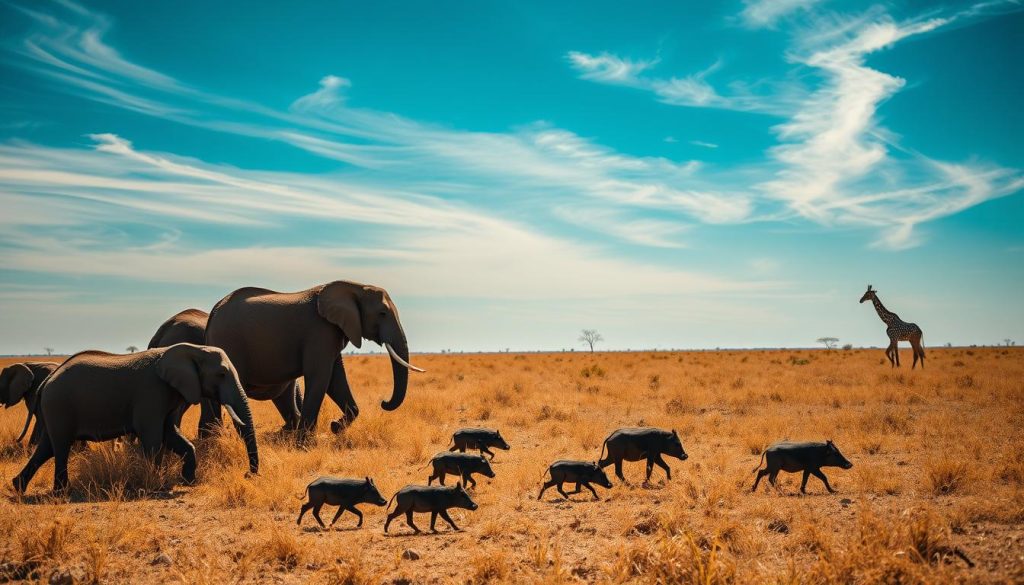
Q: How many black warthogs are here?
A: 7